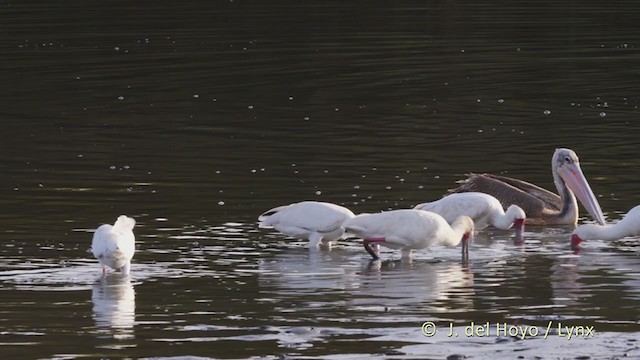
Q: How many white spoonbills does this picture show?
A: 5